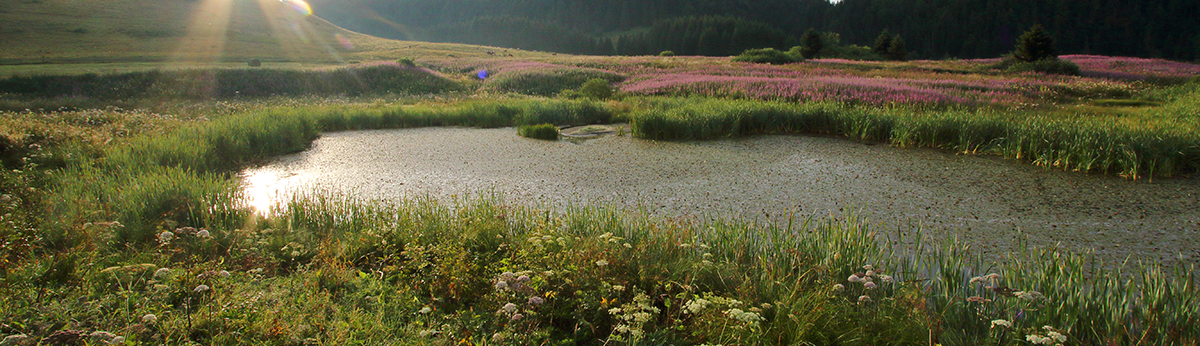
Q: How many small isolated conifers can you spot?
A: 4